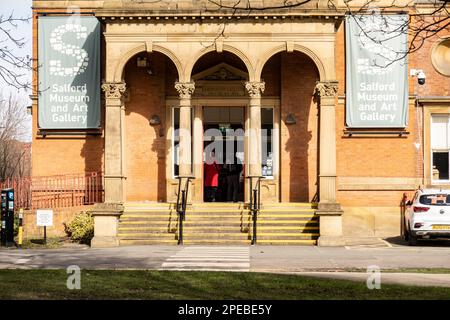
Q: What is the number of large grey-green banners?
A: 2